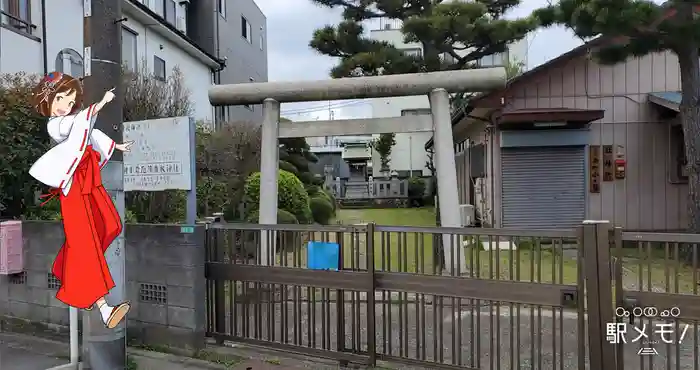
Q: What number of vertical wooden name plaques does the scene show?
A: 2